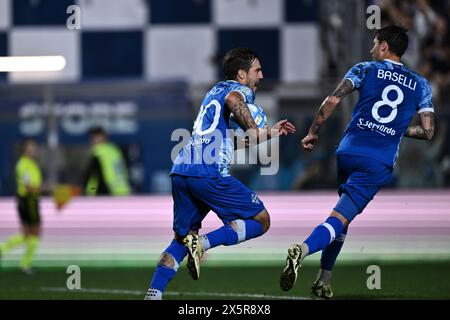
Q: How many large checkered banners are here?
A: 1